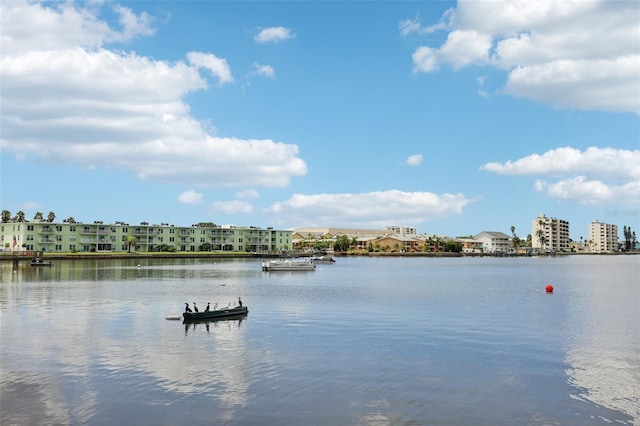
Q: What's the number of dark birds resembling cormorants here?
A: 4